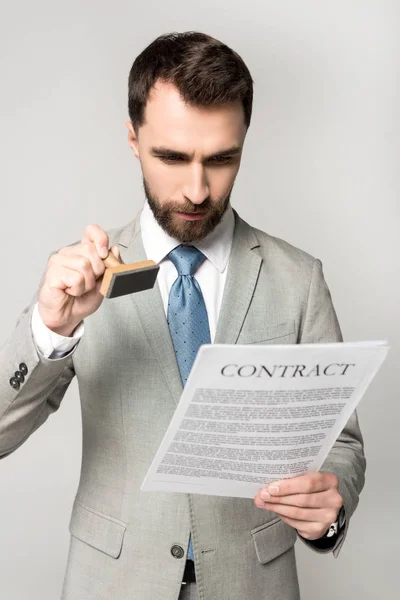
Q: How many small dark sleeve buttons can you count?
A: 3